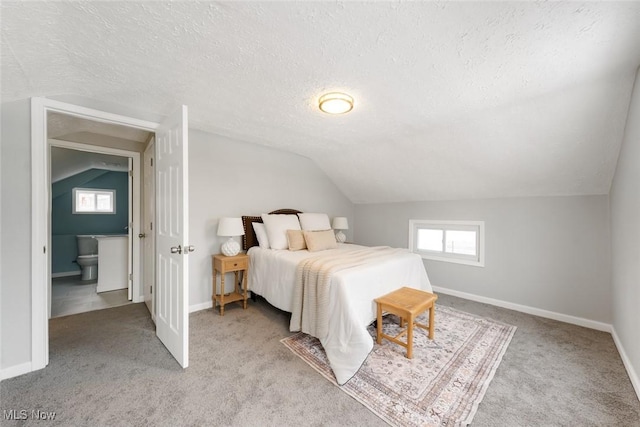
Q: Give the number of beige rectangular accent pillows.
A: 2